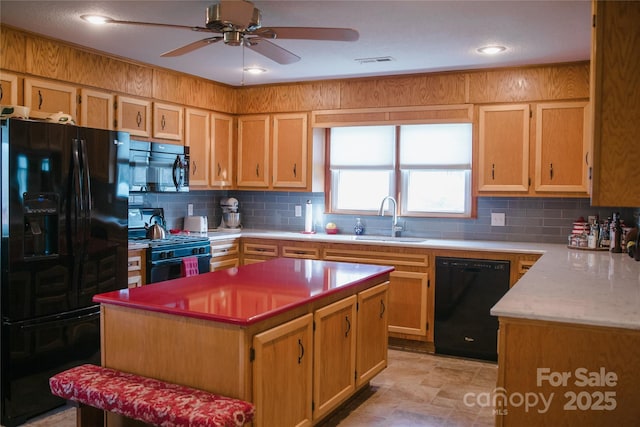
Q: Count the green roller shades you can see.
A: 0